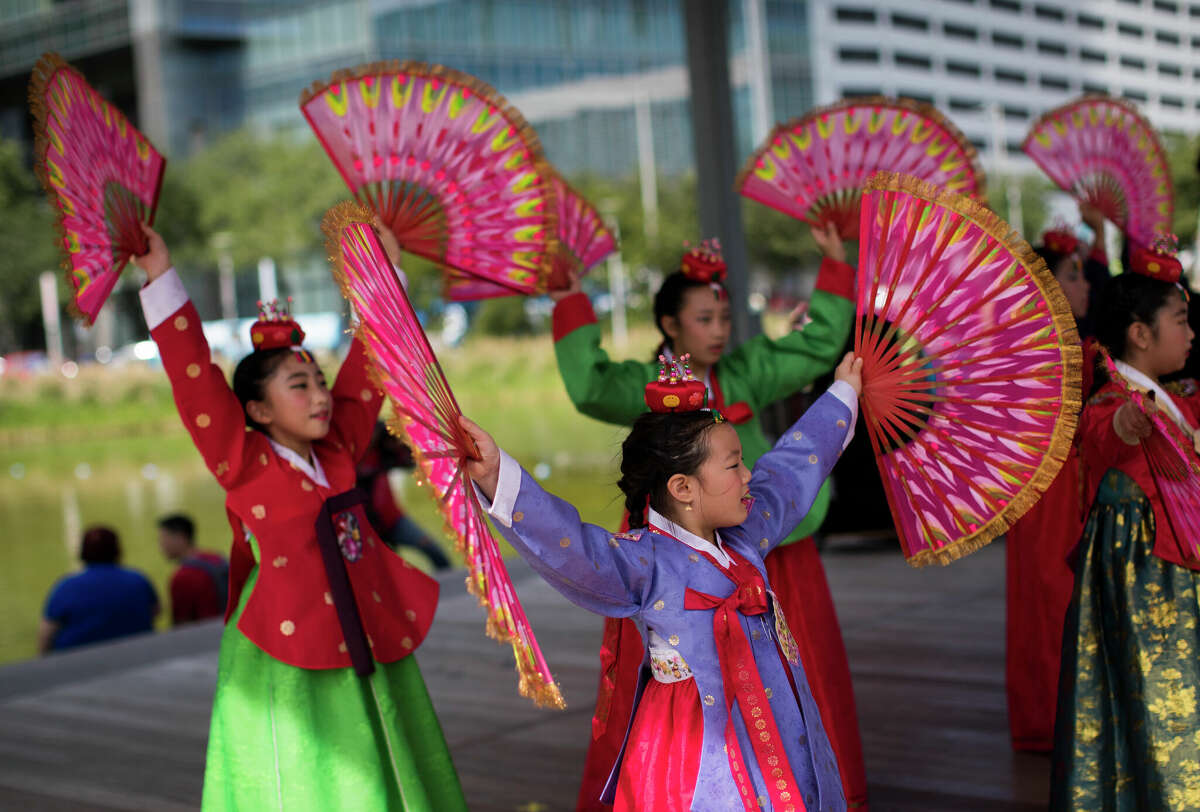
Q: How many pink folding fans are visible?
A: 8